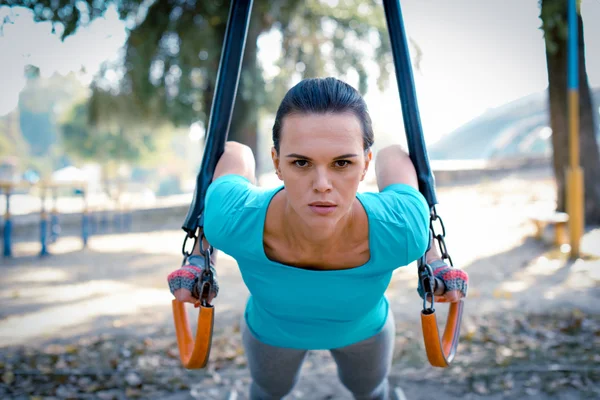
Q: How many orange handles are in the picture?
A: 2